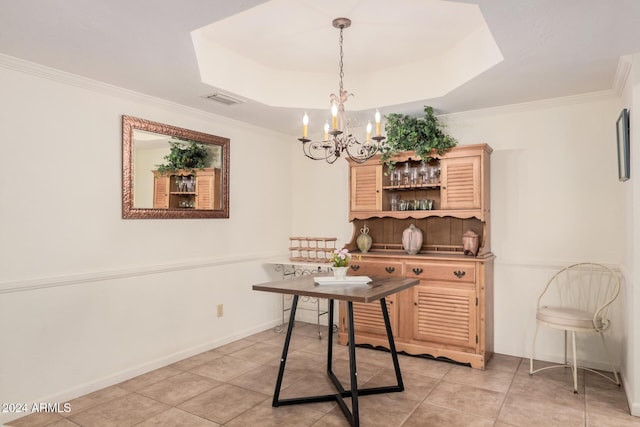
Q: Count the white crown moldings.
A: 3